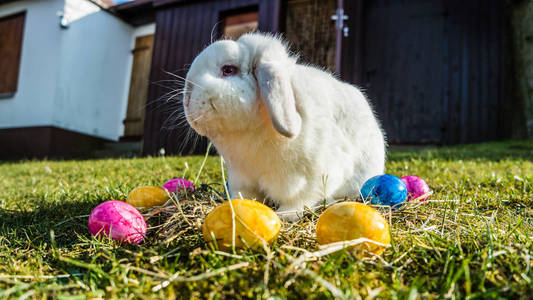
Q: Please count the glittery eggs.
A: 7